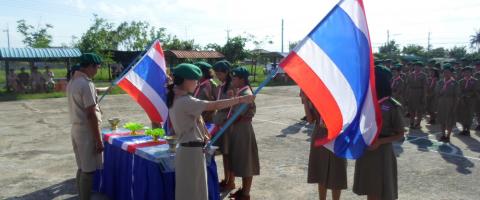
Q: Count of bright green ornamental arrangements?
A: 2